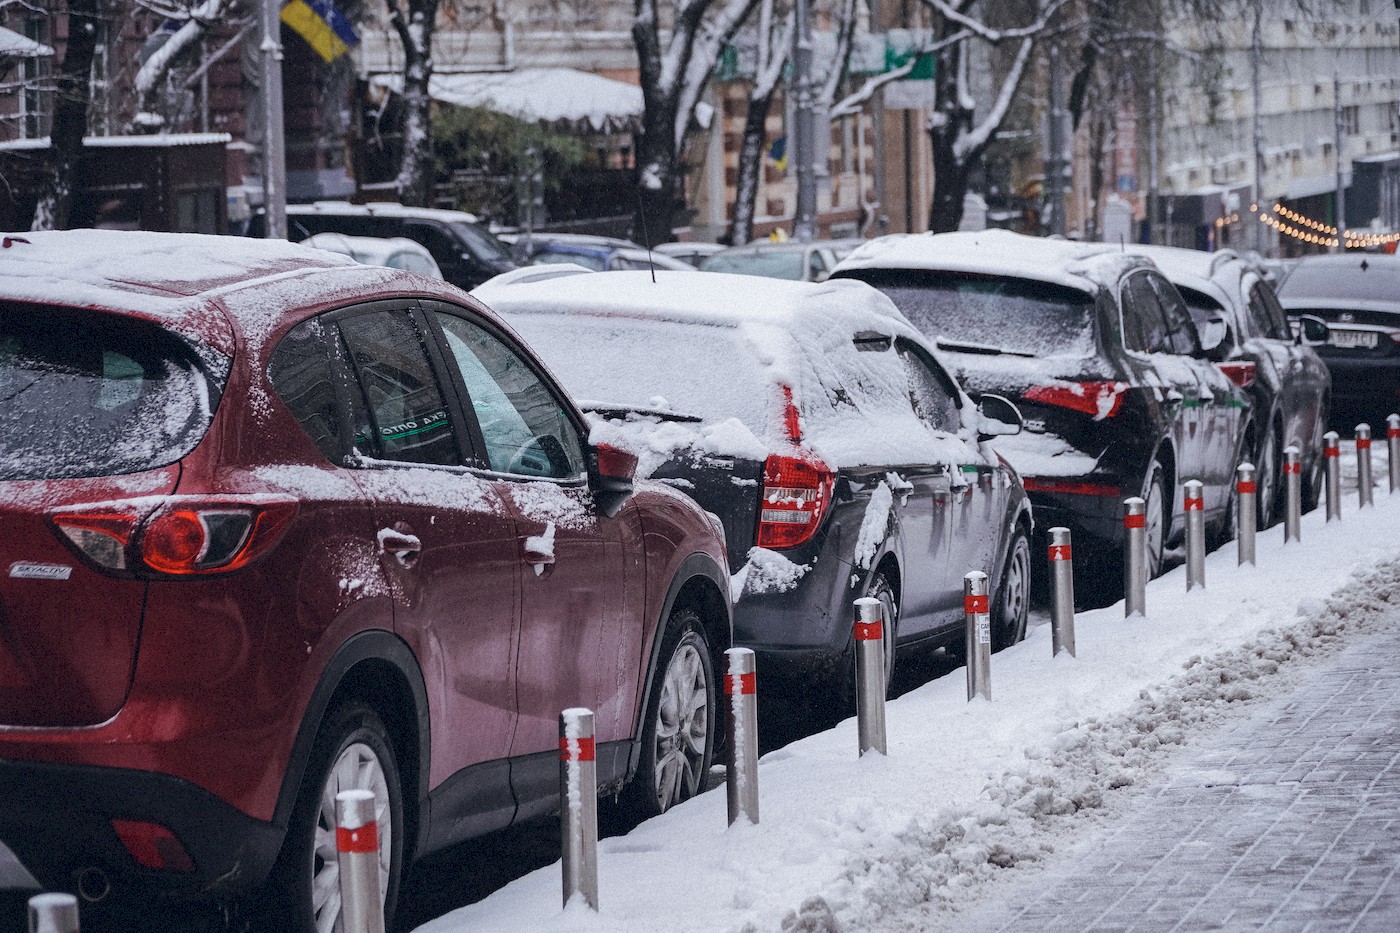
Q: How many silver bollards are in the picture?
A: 14